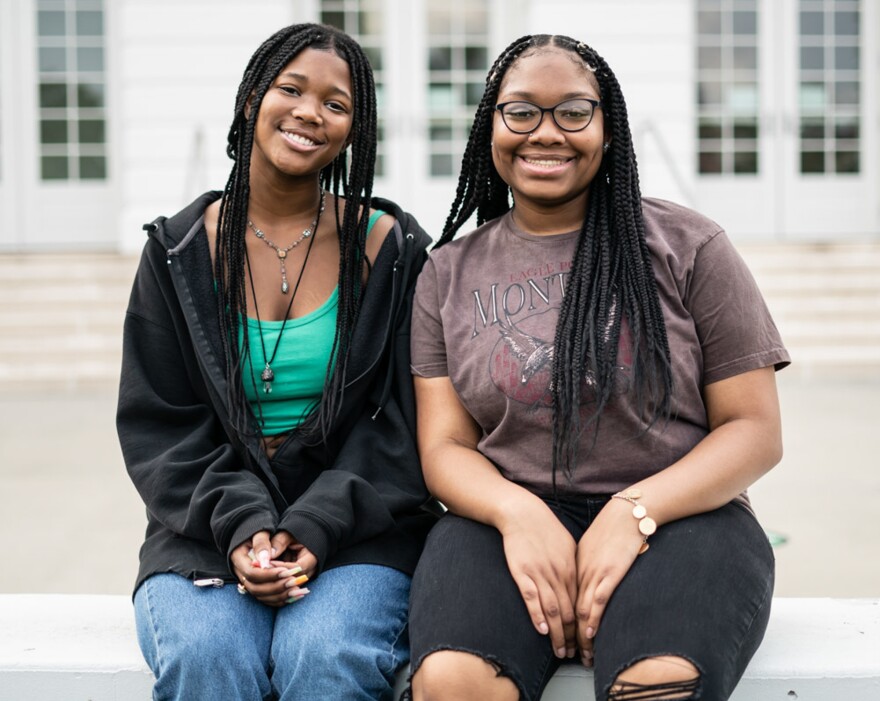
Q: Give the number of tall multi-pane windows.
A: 5